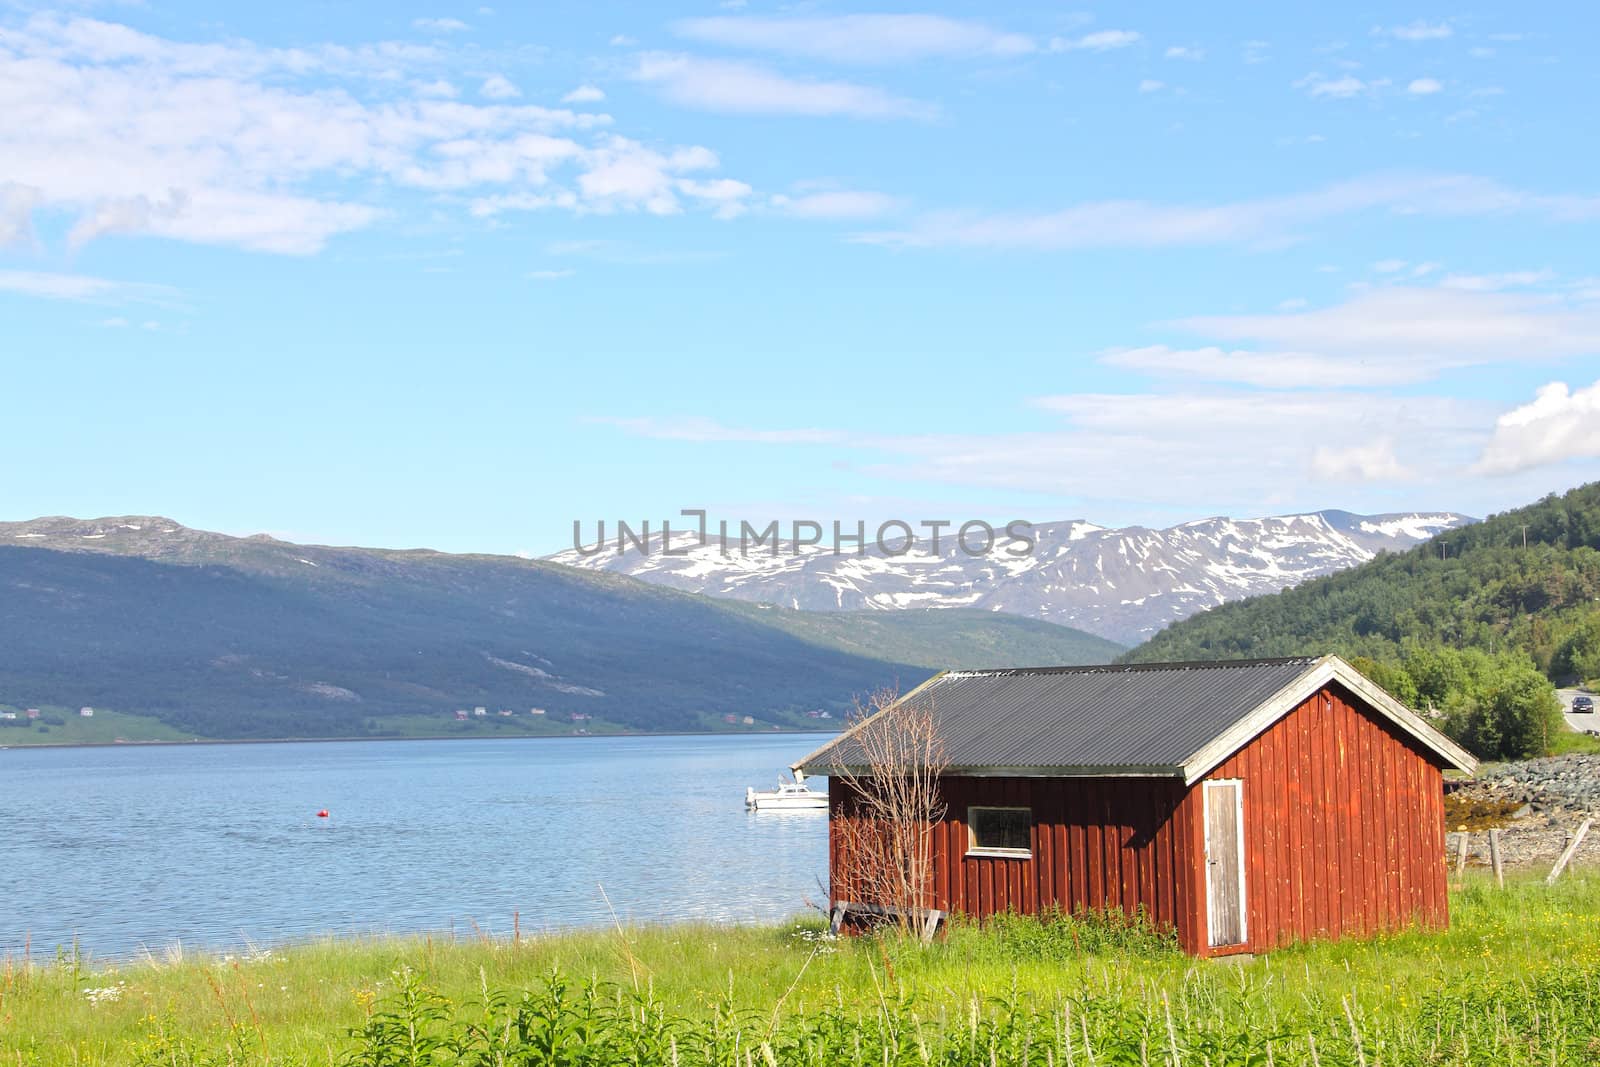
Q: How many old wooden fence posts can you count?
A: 3